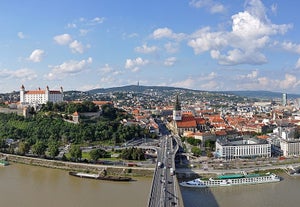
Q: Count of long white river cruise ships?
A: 1